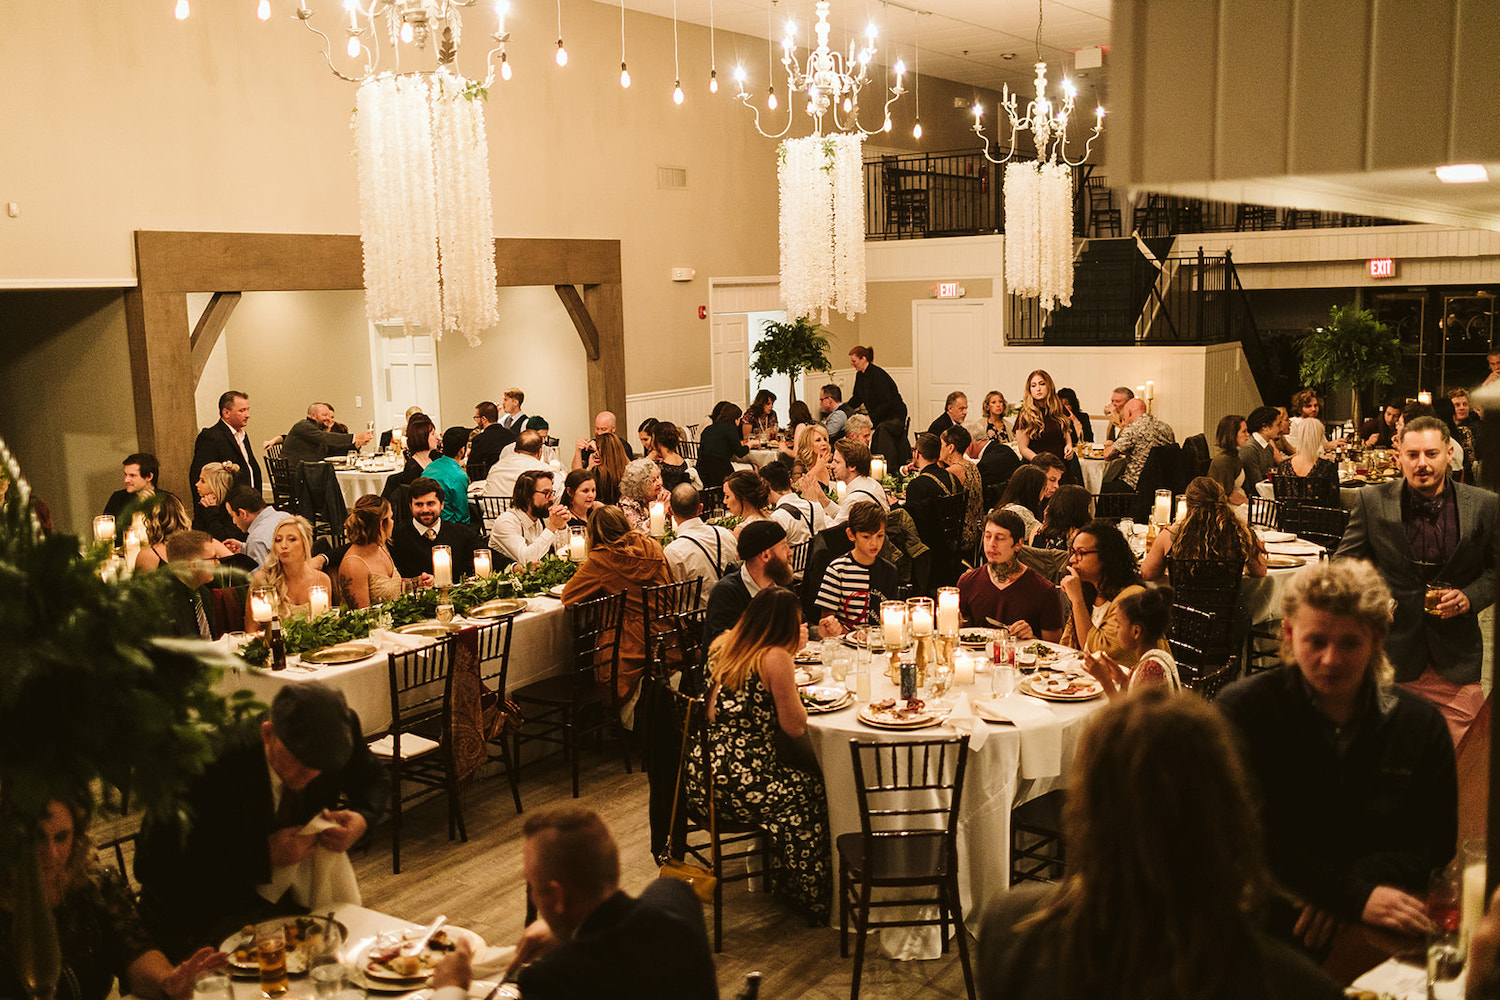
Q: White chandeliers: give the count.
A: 3